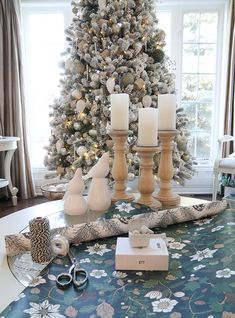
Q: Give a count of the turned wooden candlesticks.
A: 3